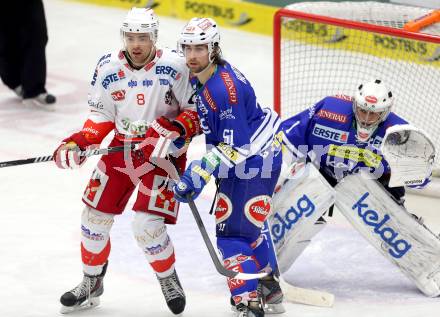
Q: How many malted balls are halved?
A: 0